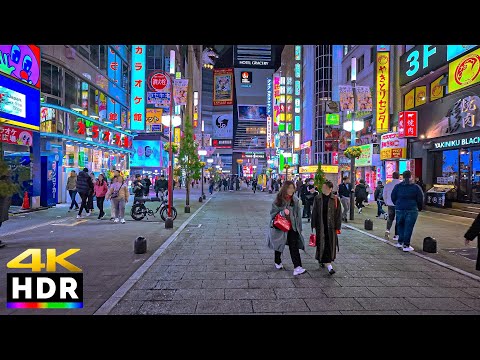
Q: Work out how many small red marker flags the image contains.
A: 0